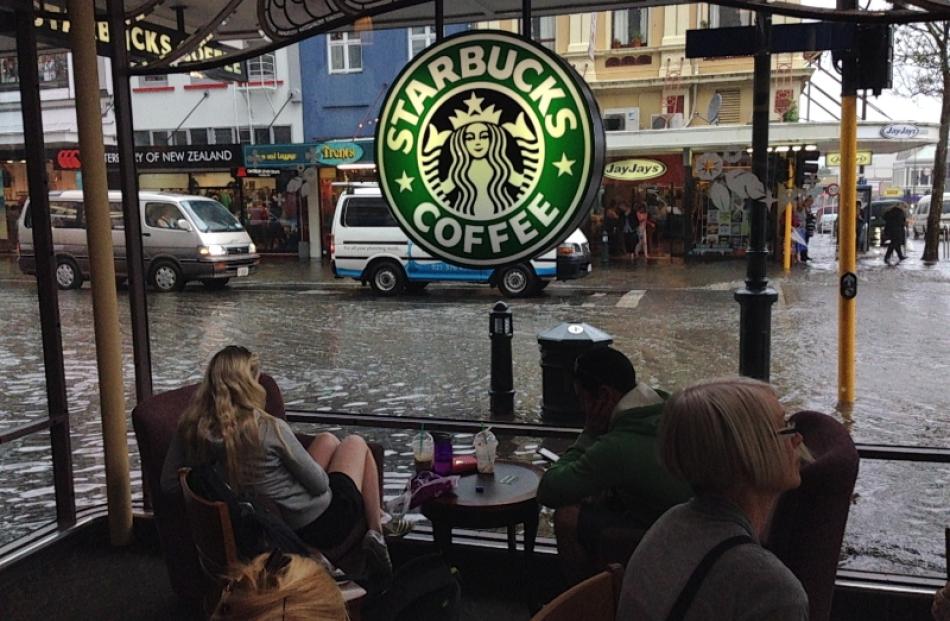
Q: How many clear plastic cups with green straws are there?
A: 2